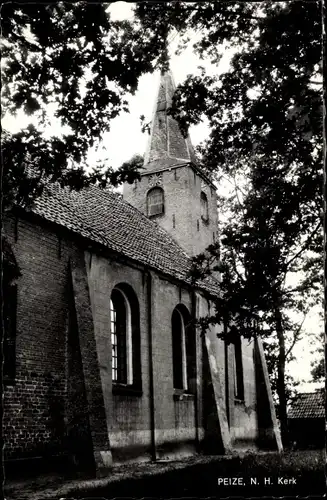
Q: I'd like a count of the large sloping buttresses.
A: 3